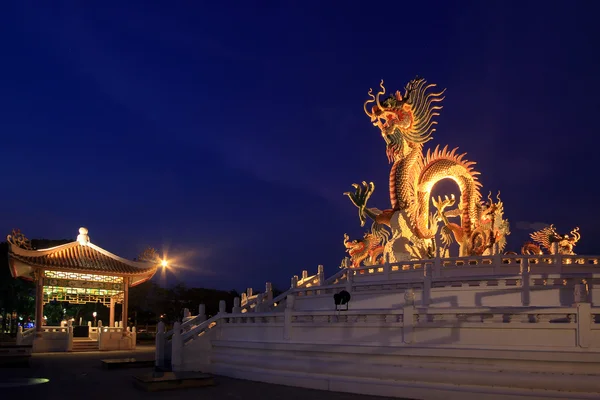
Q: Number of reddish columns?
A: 3